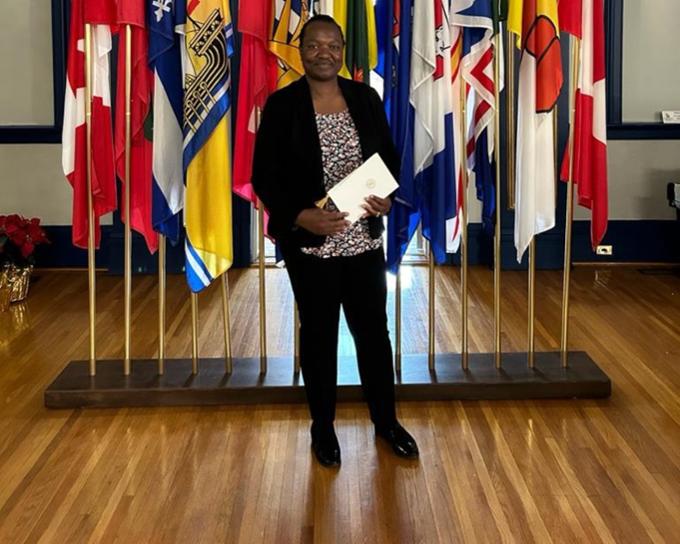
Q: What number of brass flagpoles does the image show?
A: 13